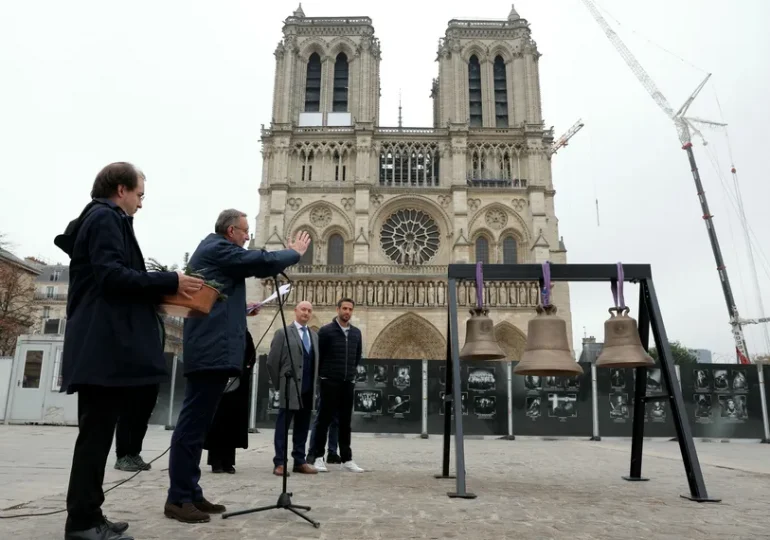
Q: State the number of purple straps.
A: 3